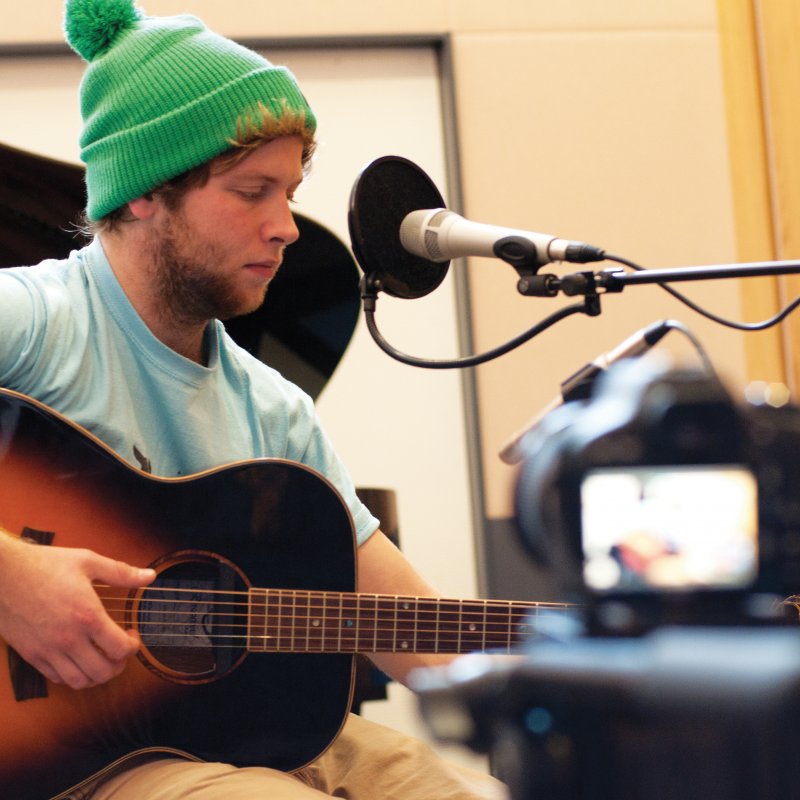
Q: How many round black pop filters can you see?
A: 1